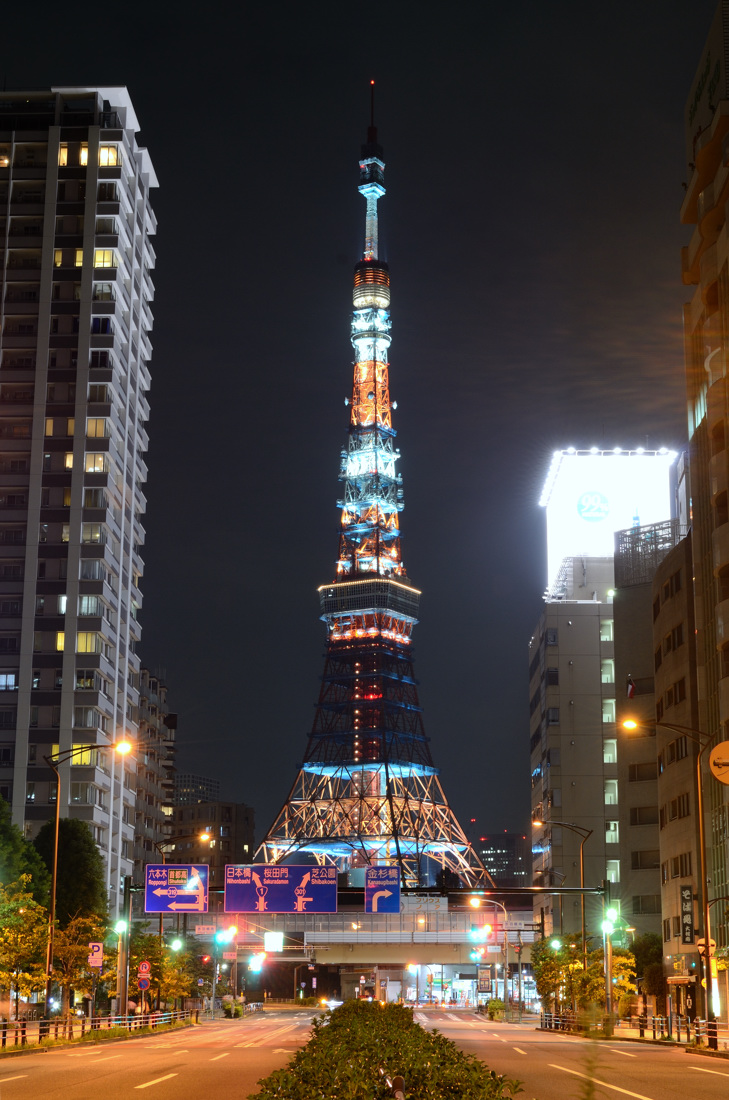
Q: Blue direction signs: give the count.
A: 3